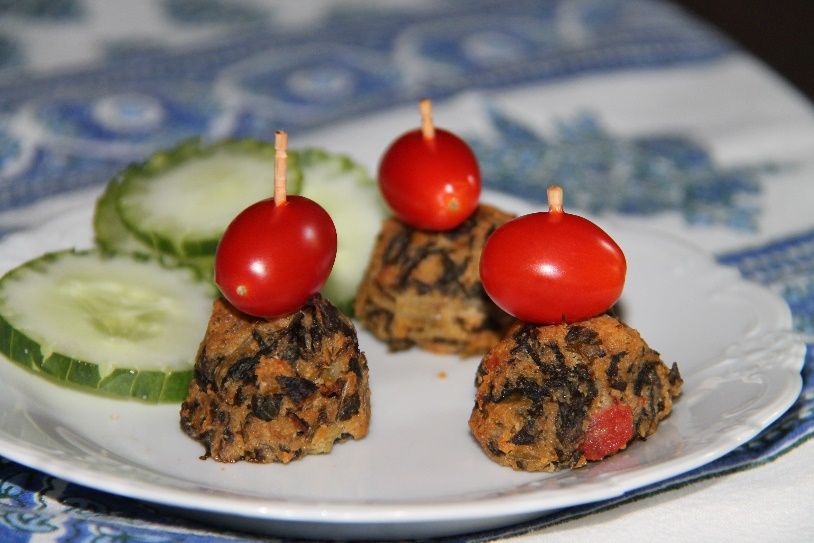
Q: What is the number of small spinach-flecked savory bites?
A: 3